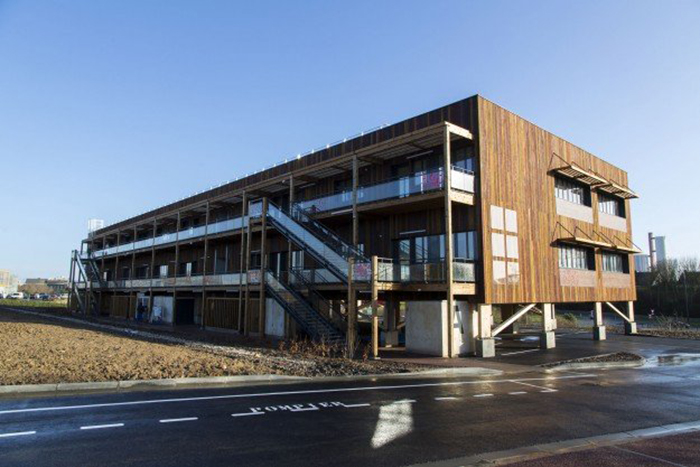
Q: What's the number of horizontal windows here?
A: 4